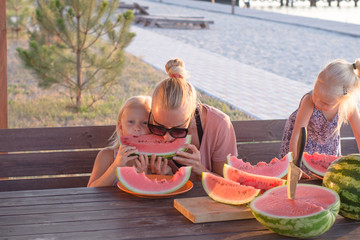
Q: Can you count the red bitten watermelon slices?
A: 3